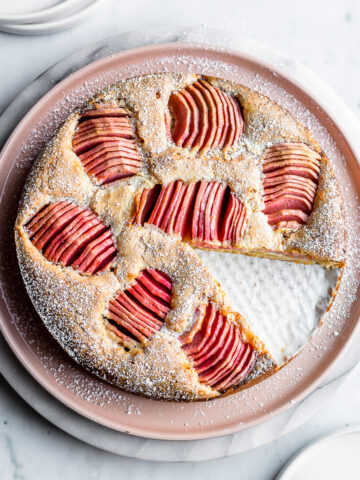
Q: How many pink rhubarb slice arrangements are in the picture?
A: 7